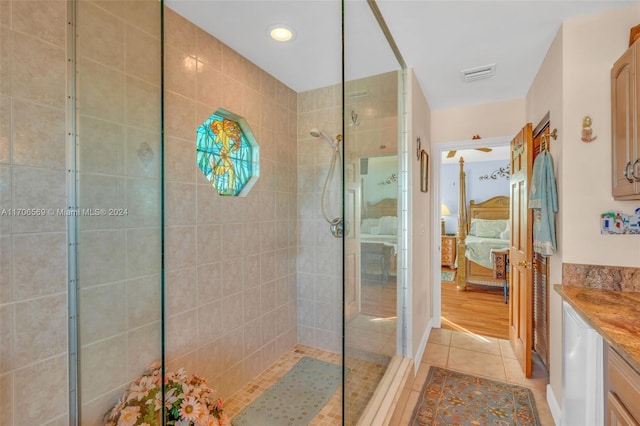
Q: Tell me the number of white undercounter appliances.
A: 1